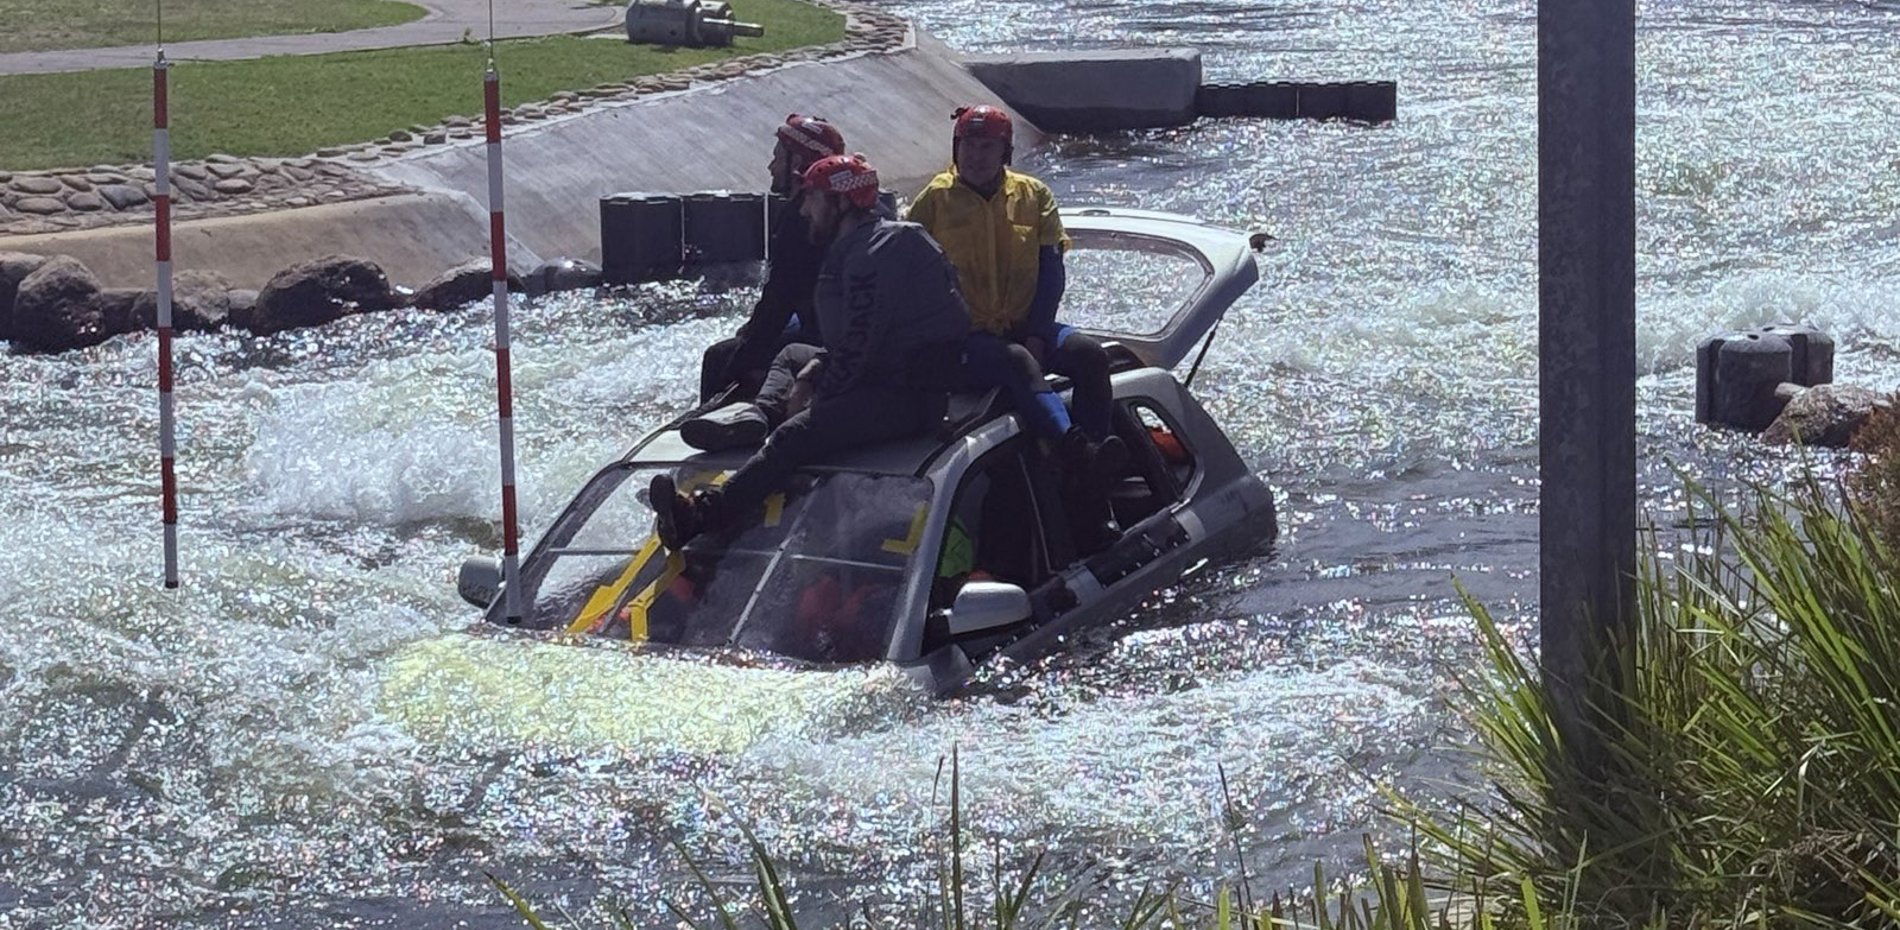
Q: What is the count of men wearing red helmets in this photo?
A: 3